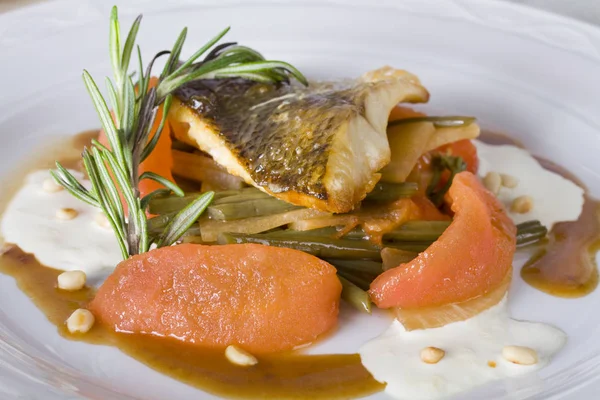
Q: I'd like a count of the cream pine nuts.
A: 11